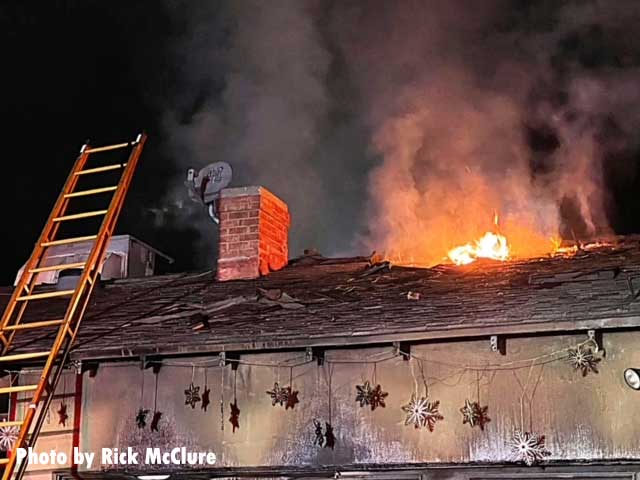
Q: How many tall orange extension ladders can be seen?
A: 1